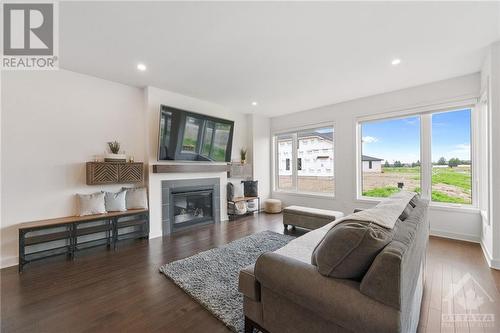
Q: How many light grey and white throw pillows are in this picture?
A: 3